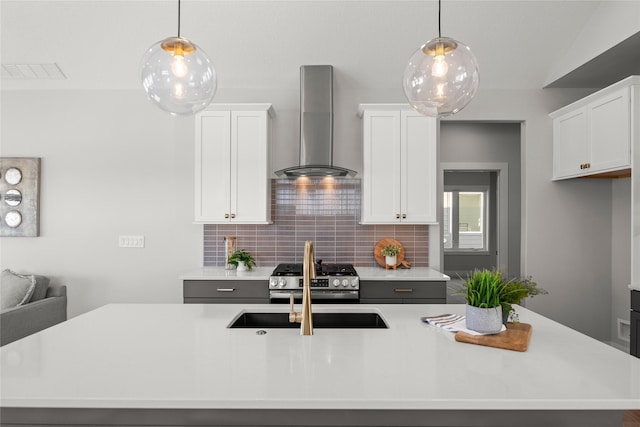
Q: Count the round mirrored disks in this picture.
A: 3